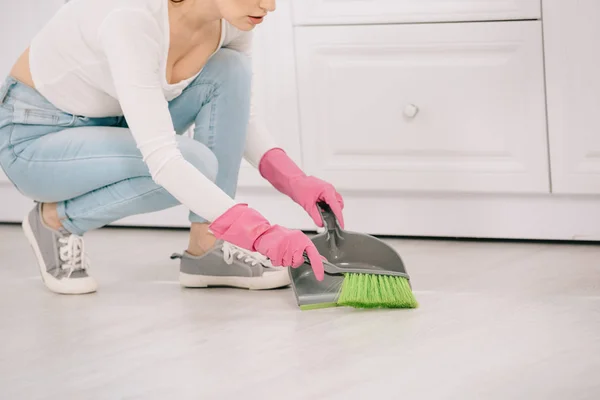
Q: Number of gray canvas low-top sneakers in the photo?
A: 2